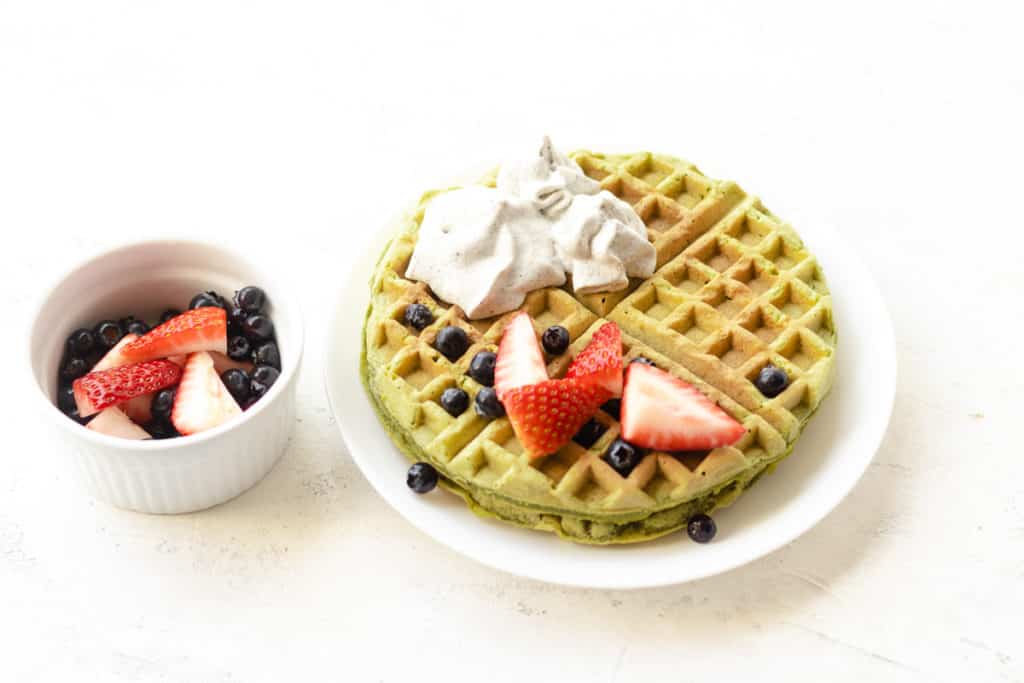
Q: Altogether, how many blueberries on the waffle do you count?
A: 11